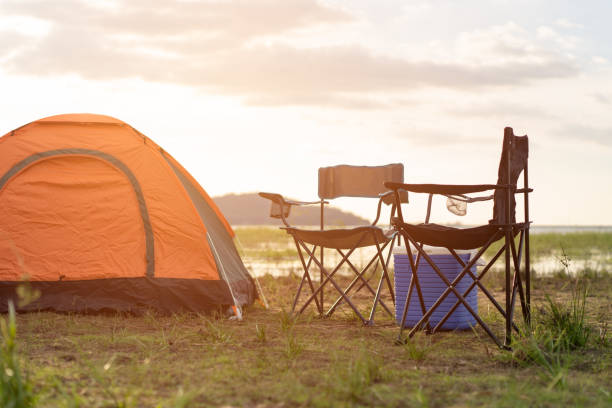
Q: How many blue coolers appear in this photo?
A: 1